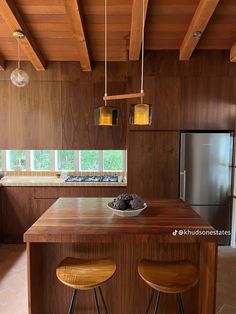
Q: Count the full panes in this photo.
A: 5